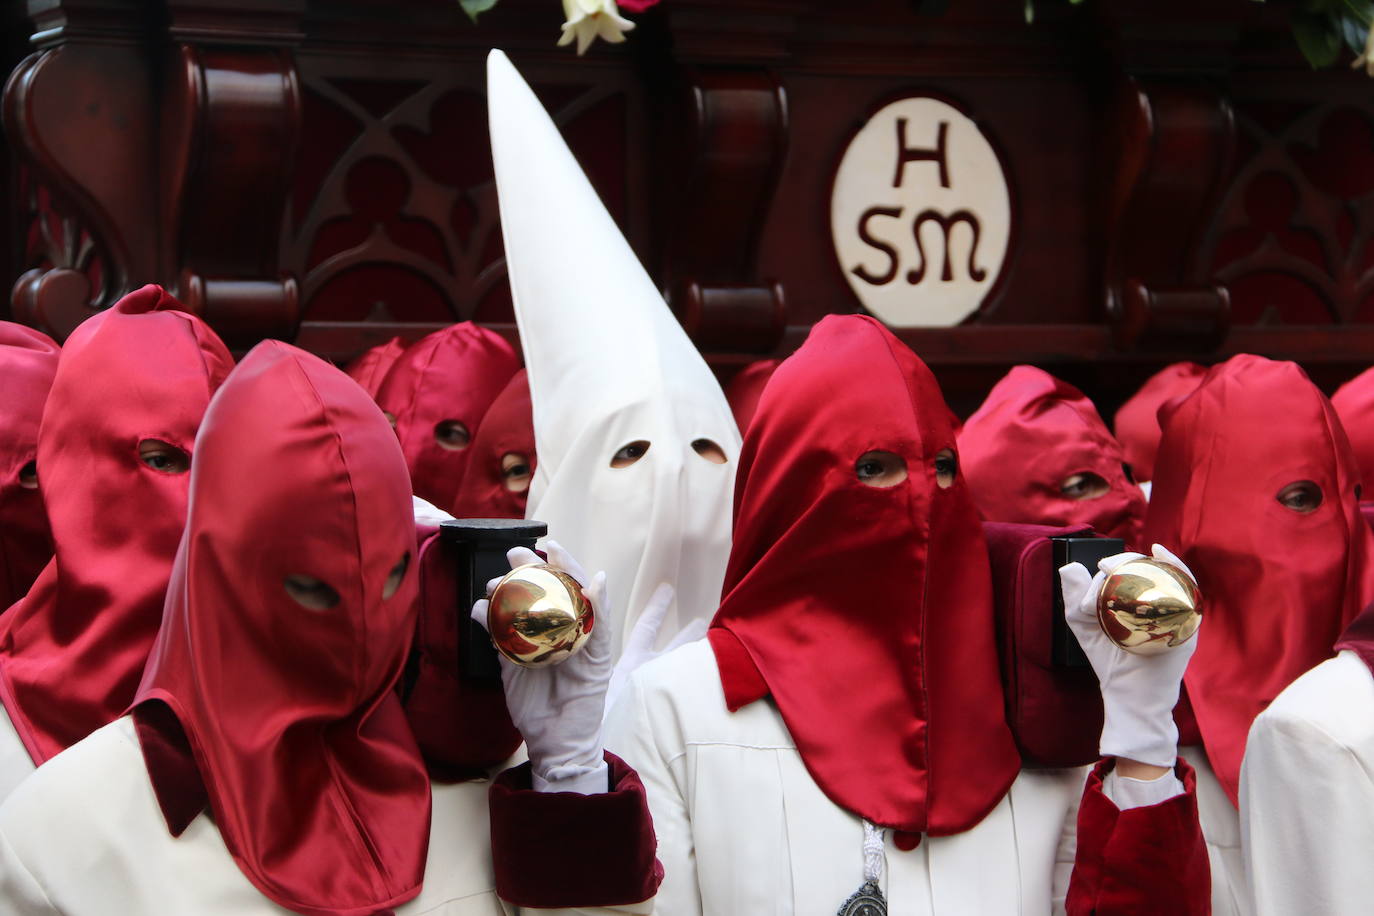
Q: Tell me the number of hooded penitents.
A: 13